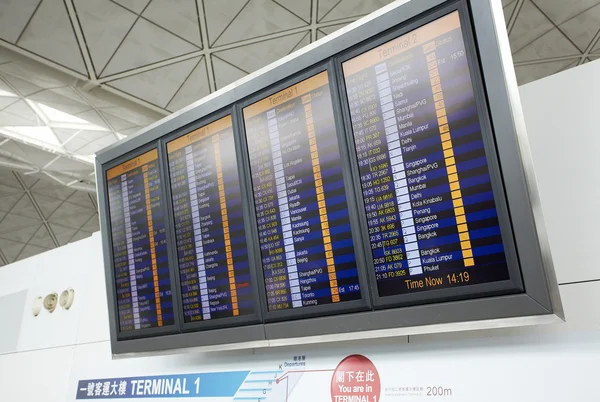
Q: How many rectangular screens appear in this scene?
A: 4